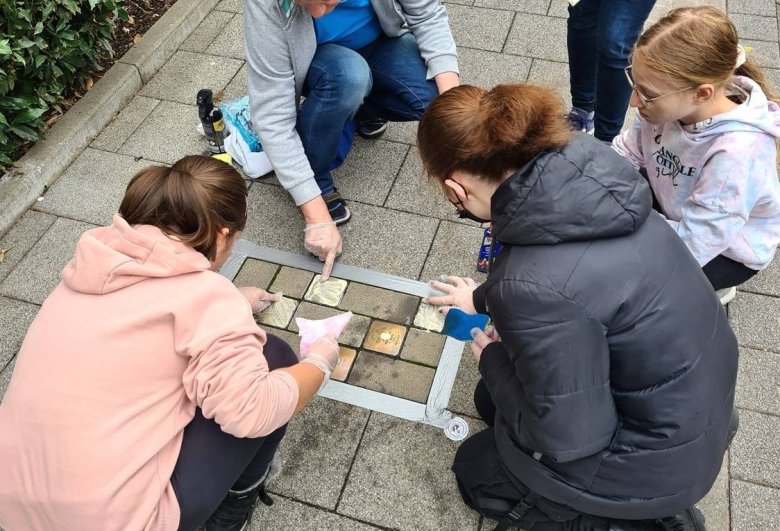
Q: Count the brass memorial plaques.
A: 5